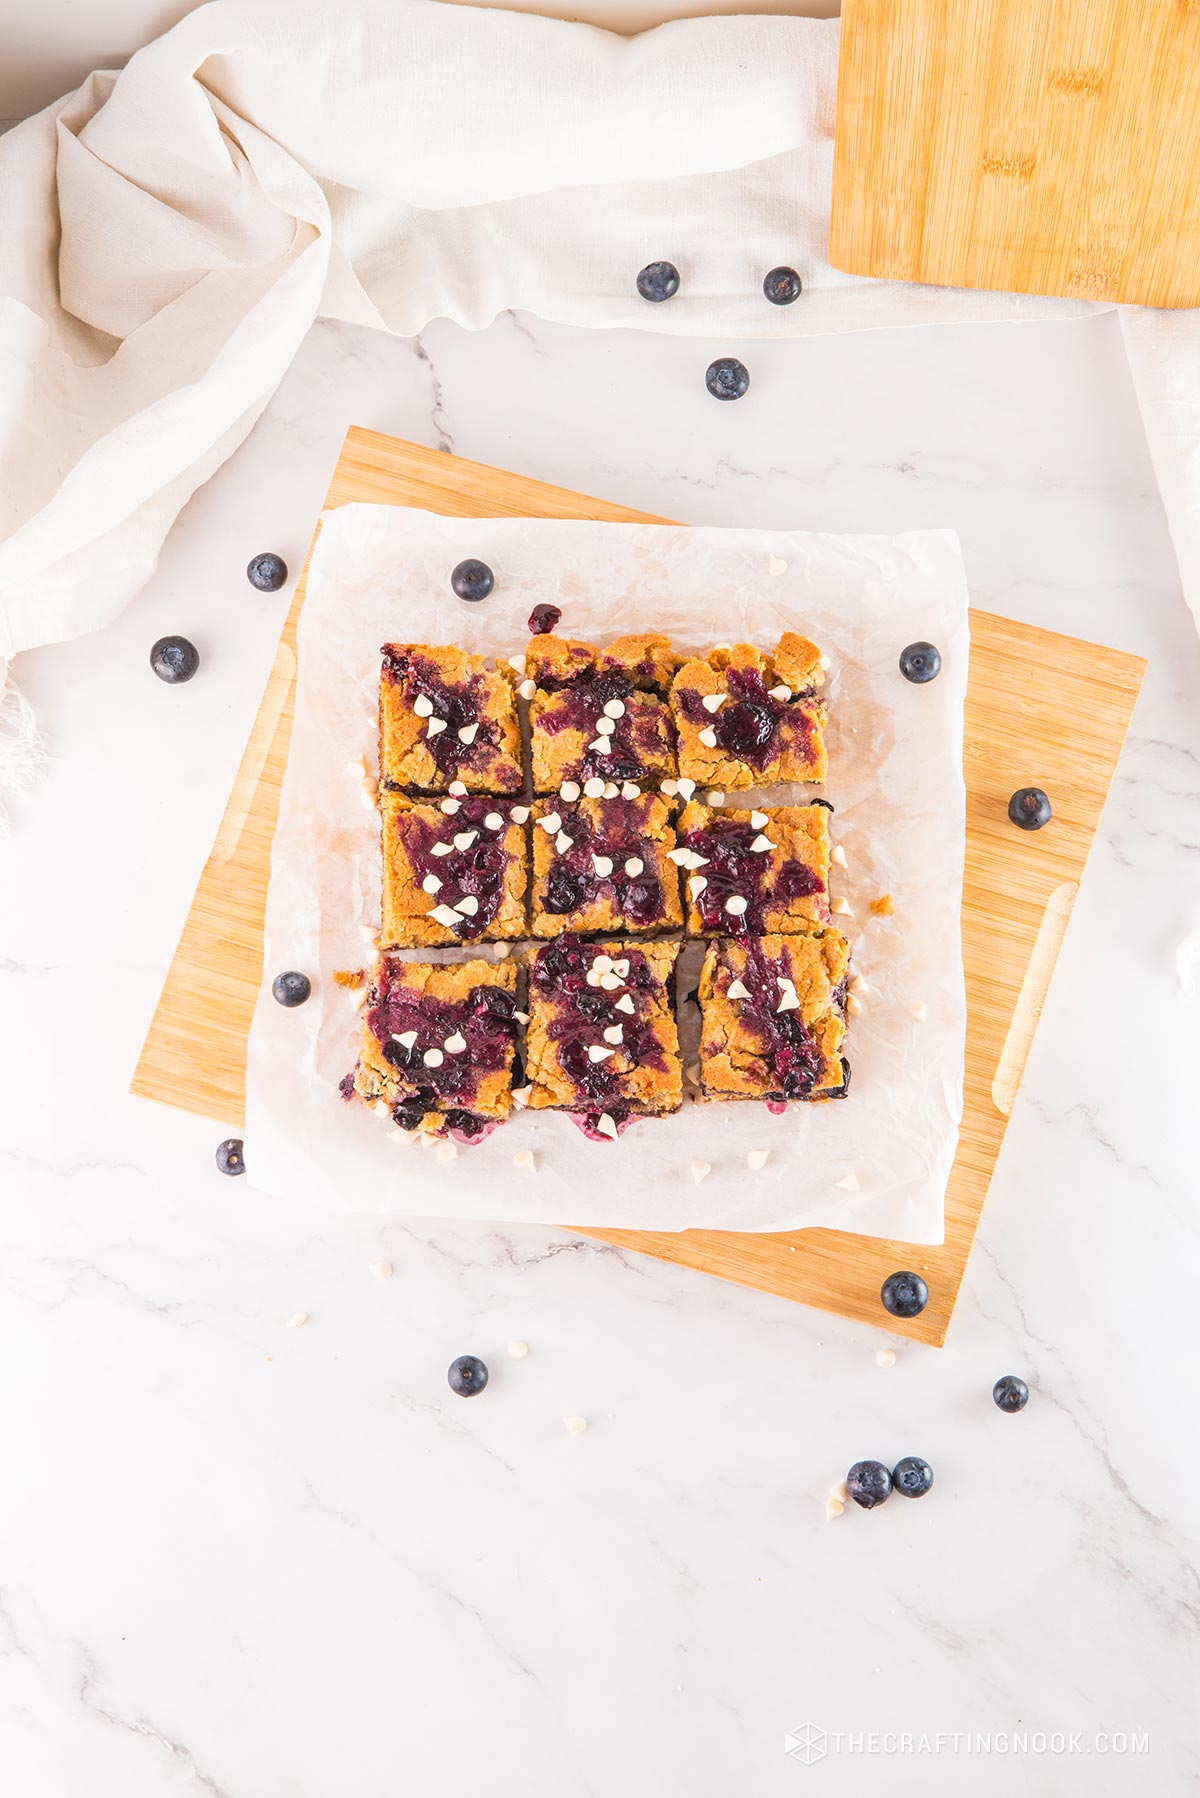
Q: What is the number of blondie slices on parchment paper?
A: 9